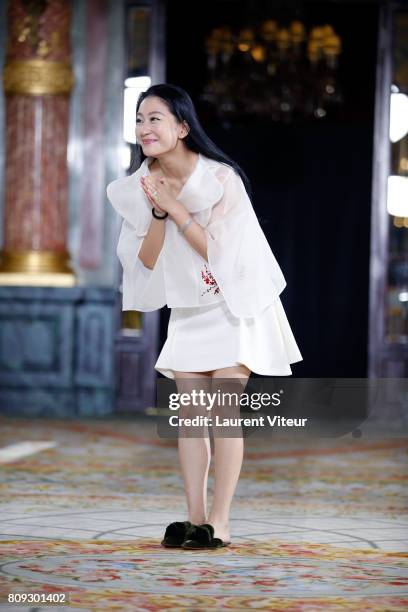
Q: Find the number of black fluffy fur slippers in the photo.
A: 2